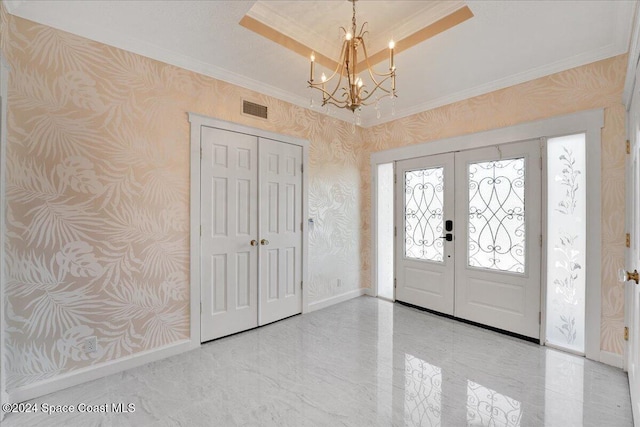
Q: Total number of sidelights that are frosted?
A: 2